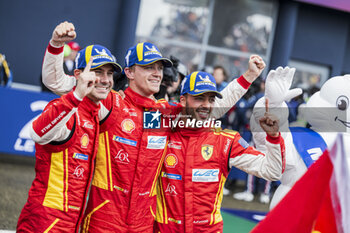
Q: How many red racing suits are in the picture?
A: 3